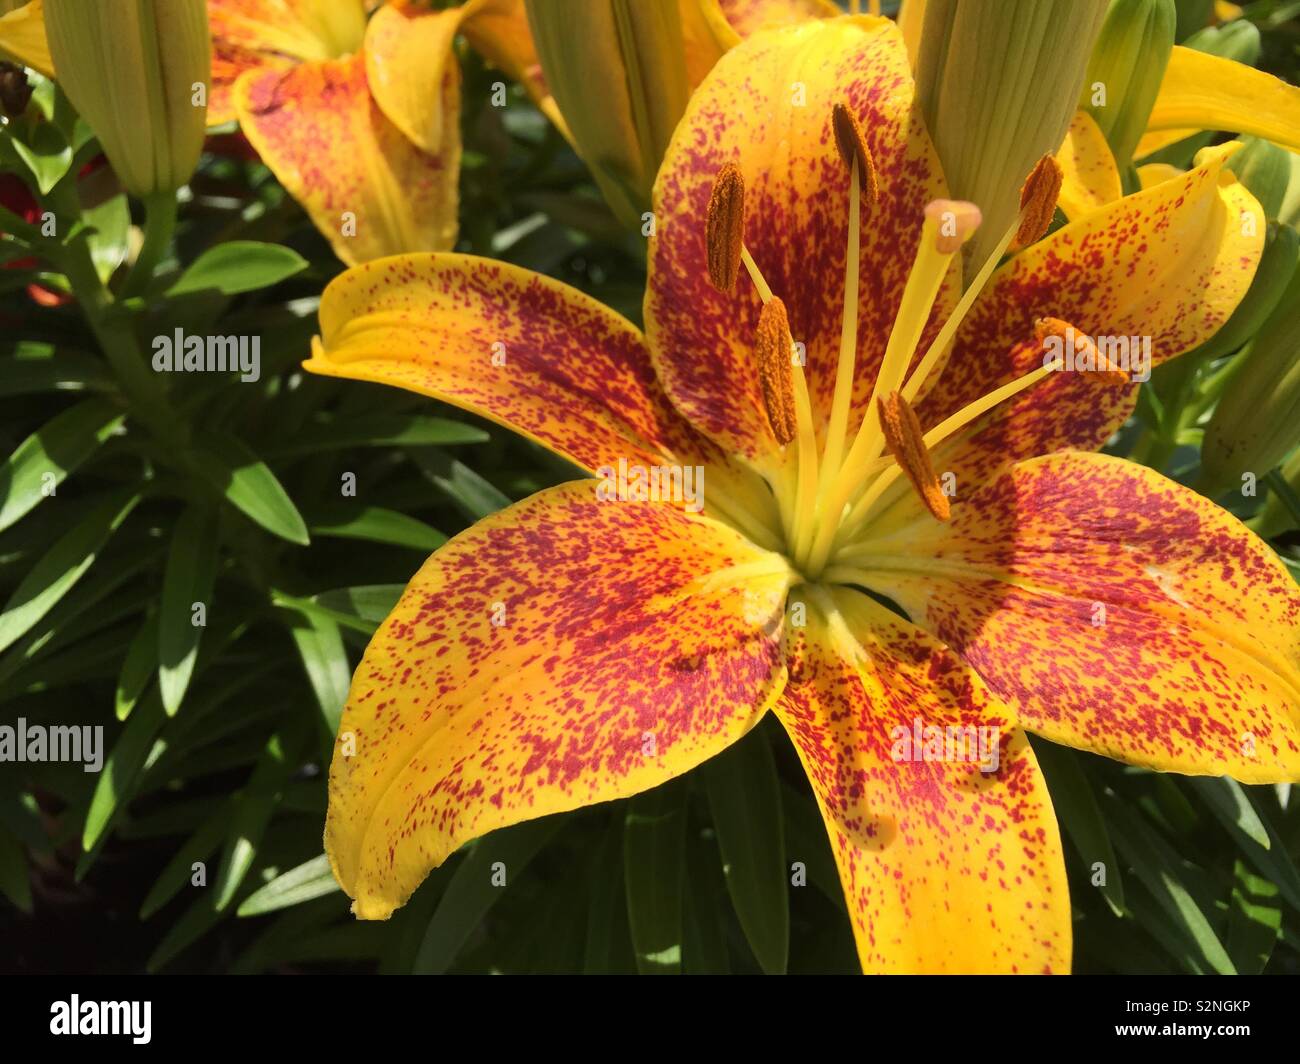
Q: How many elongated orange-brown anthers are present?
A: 6